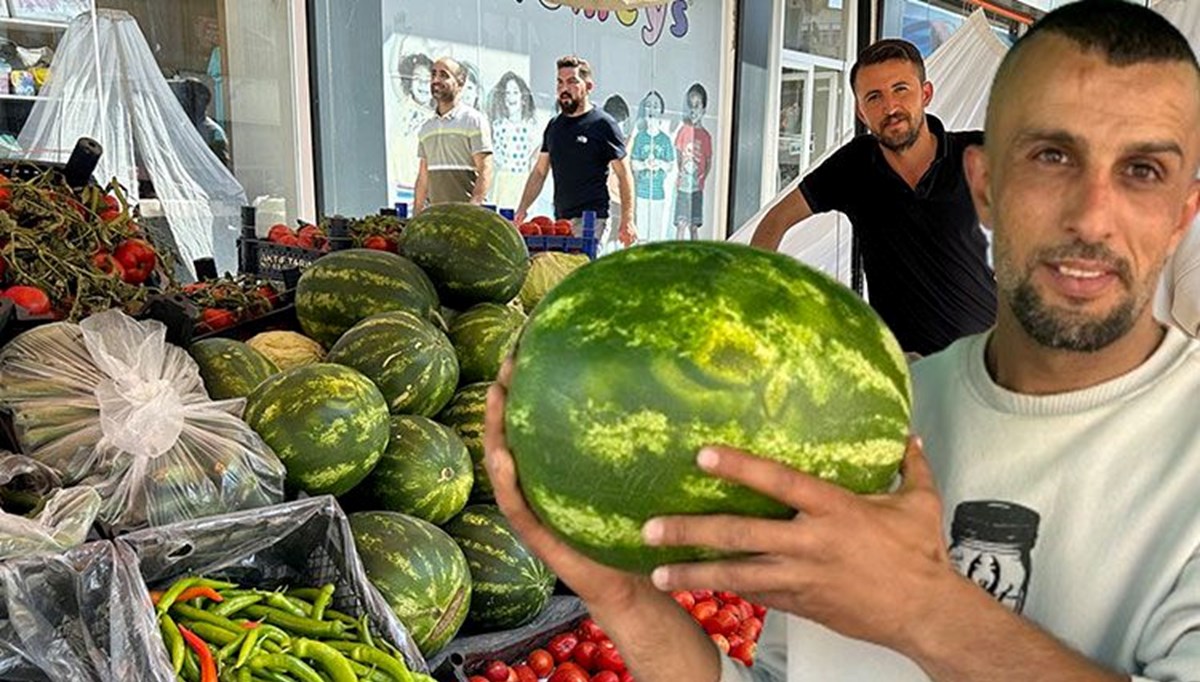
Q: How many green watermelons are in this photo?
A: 11